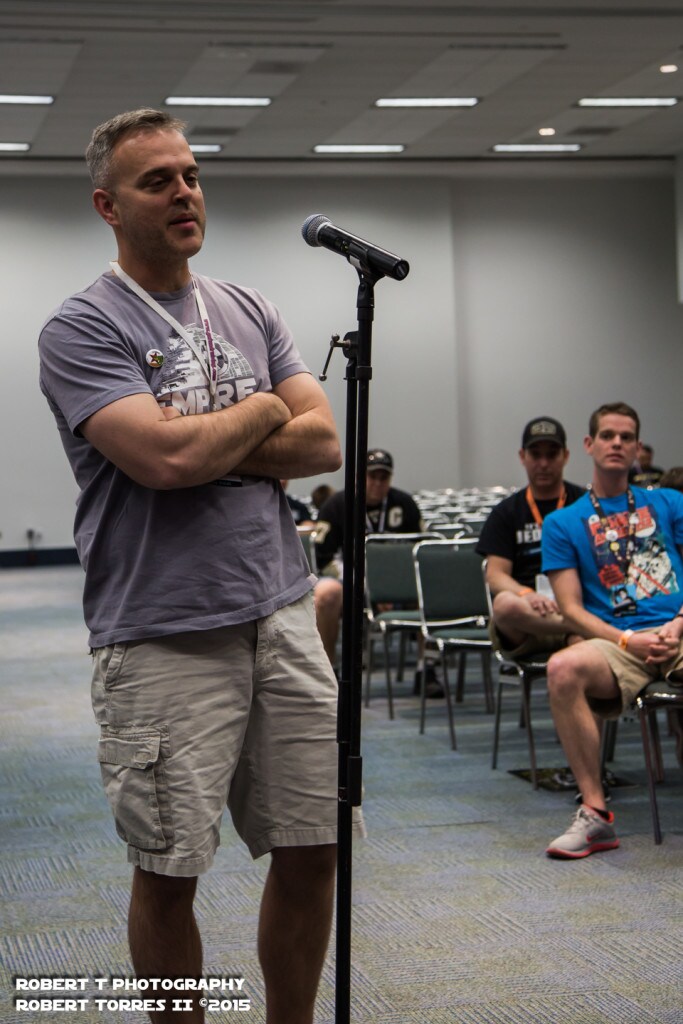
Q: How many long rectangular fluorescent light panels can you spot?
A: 8